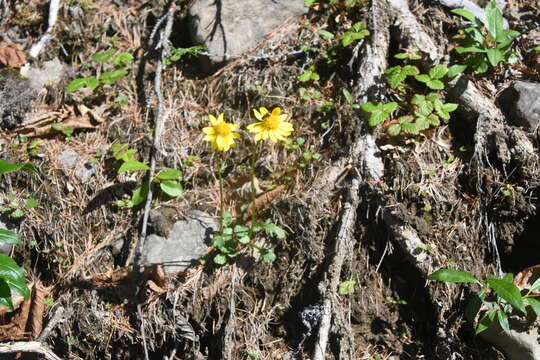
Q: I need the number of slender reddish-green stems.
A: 2